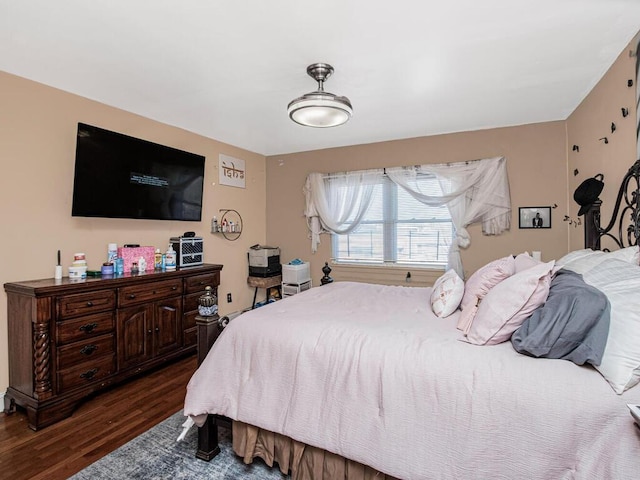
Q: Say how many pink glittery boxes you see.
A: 1